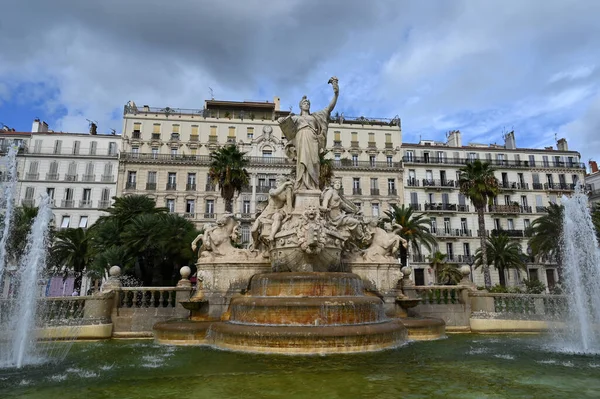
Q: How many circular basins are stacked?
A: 3